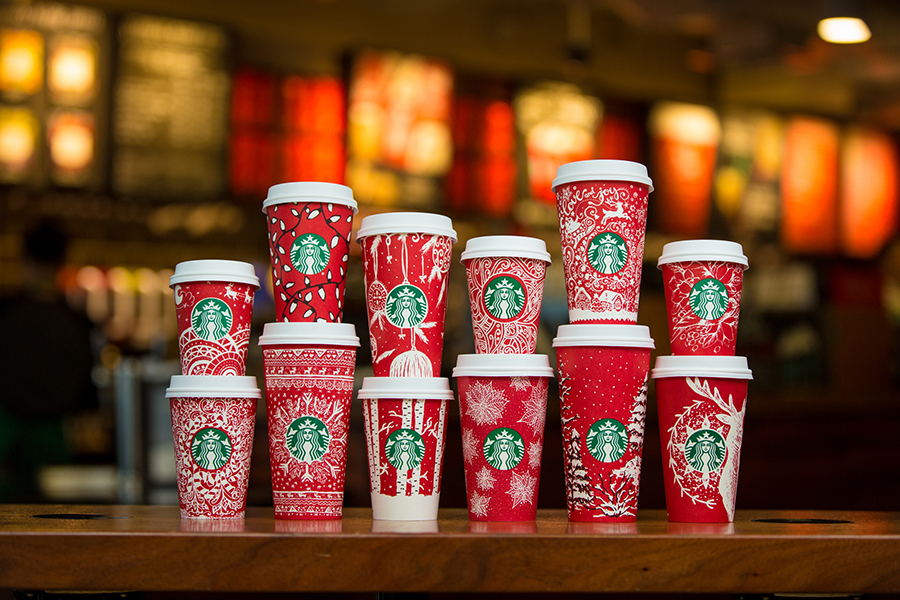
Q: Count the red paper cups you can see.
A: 12